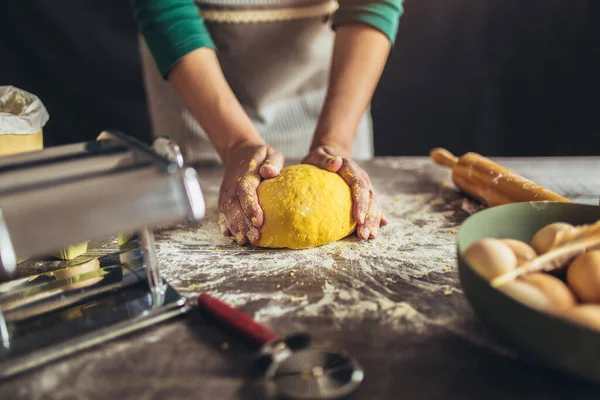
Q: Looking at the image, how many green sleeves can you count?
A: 2